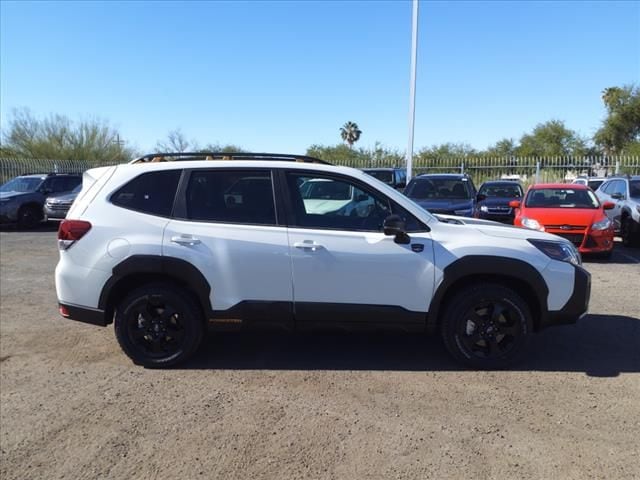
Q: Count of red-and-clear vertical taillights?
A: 1